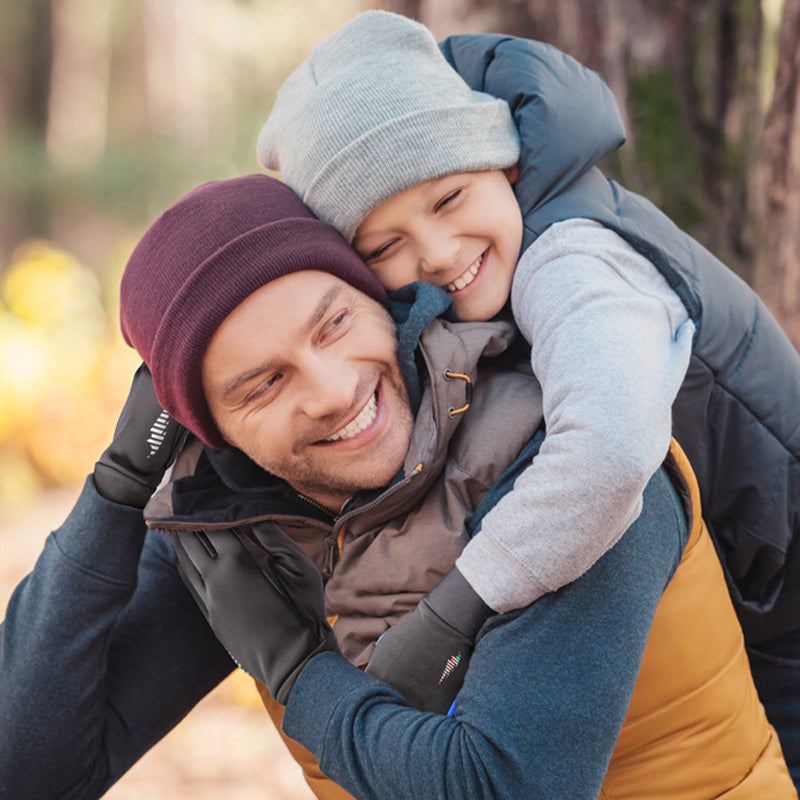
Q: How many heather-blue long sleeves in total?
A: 2